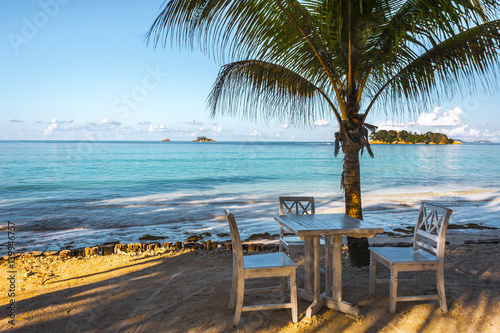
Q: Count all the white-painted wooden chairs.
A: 3